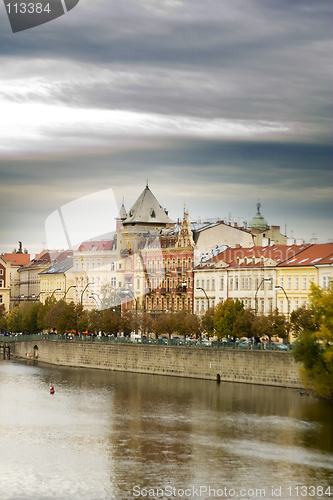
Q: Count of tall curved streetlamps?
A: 14